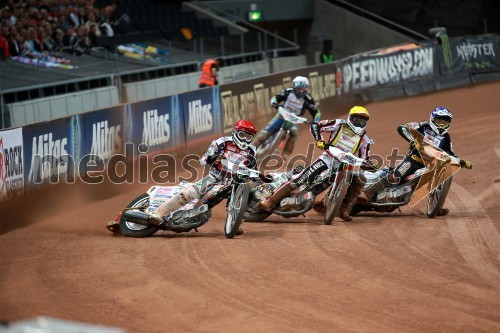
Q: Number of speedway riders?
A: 4